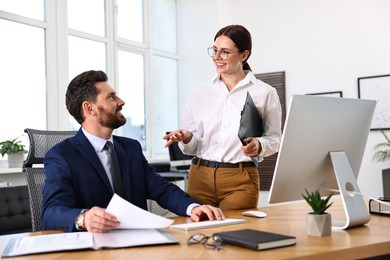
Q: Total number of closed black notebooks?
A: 1